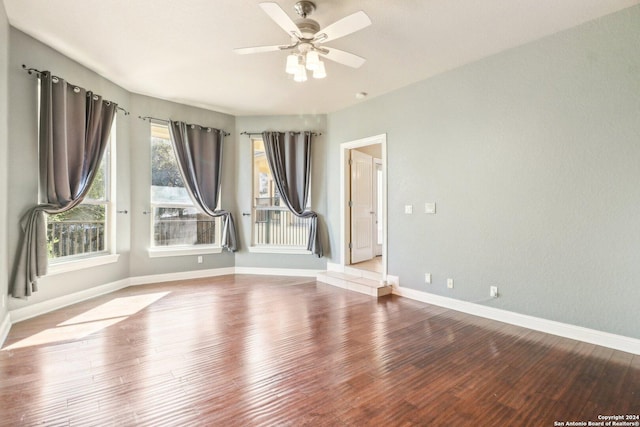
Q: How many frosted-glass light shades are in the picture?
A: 4